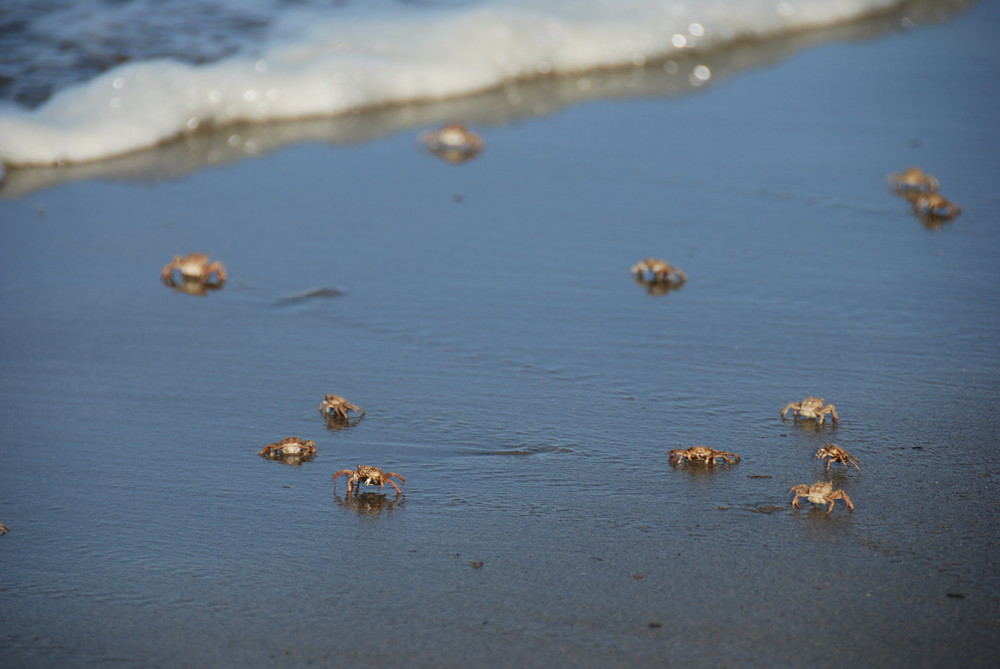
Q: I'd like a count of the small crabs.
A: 12